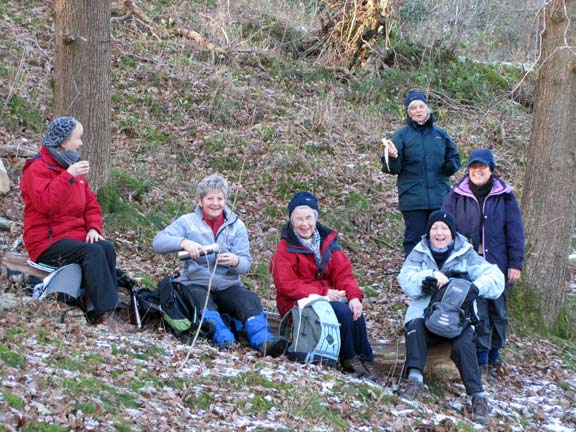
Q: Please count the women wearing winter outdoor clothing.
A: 6